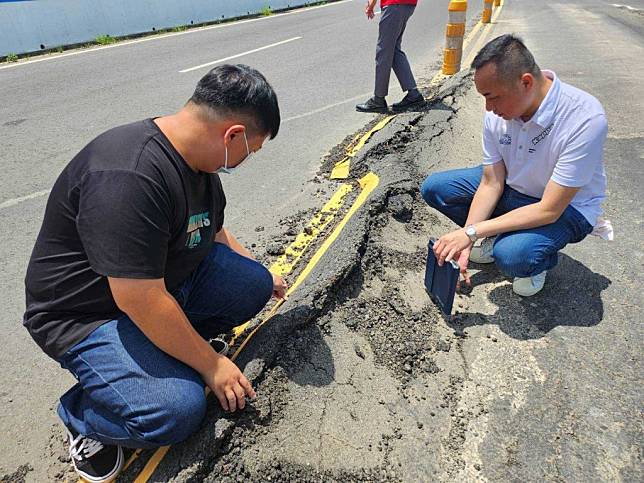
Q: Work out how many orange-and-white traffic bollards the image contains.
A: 3